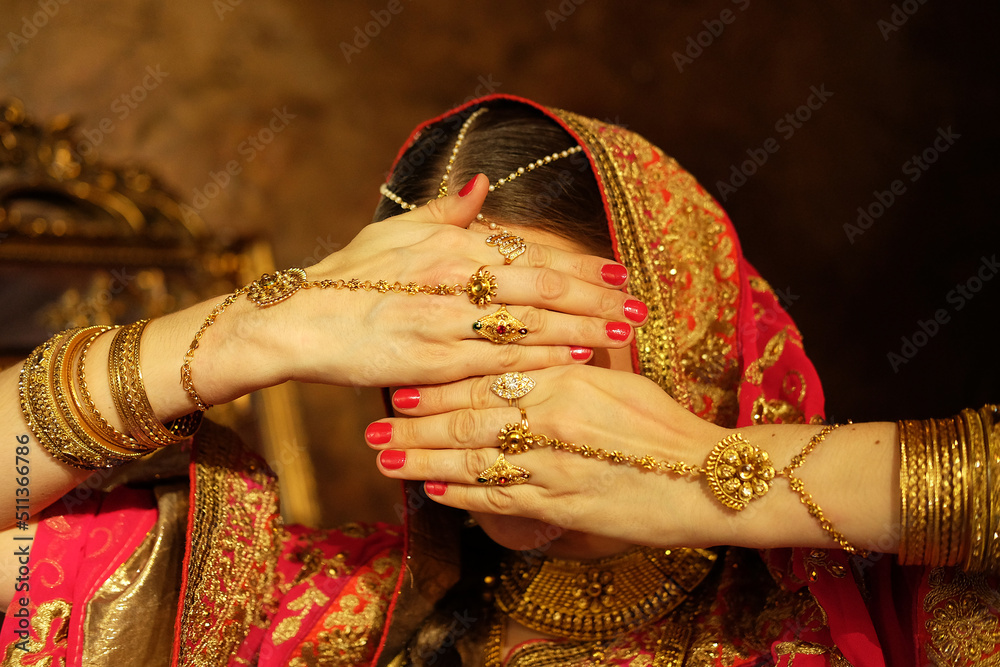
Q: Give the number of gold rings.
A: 6